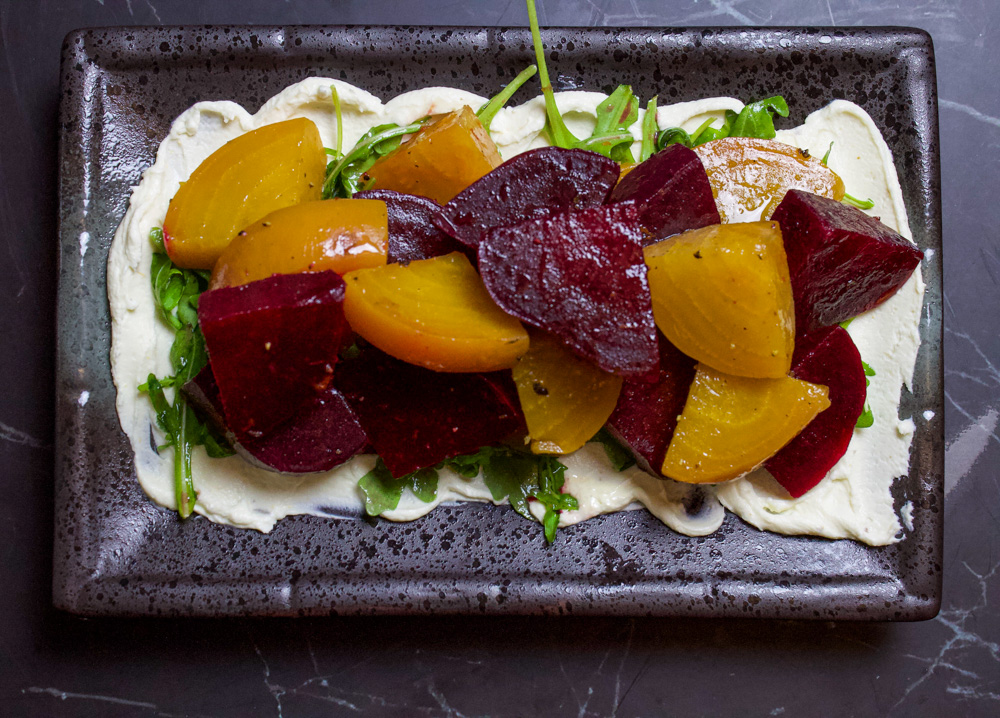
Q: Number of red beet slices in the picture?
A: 10